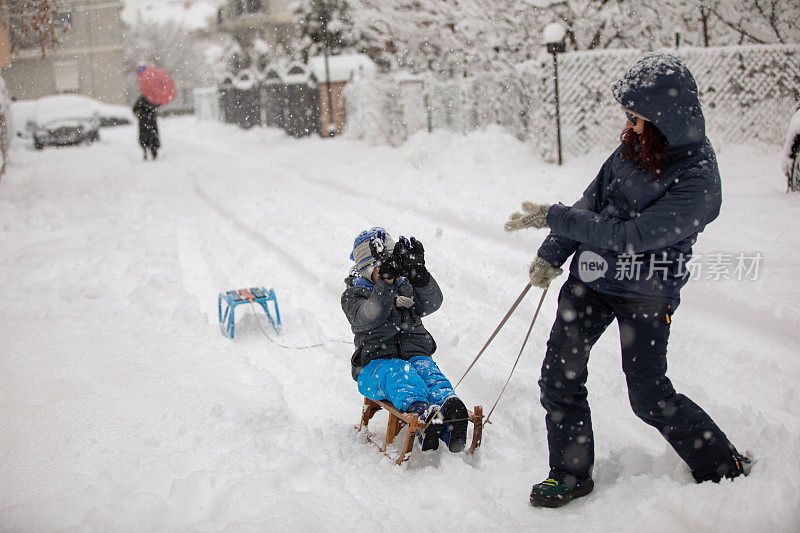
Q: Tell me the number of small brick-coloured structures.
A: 1